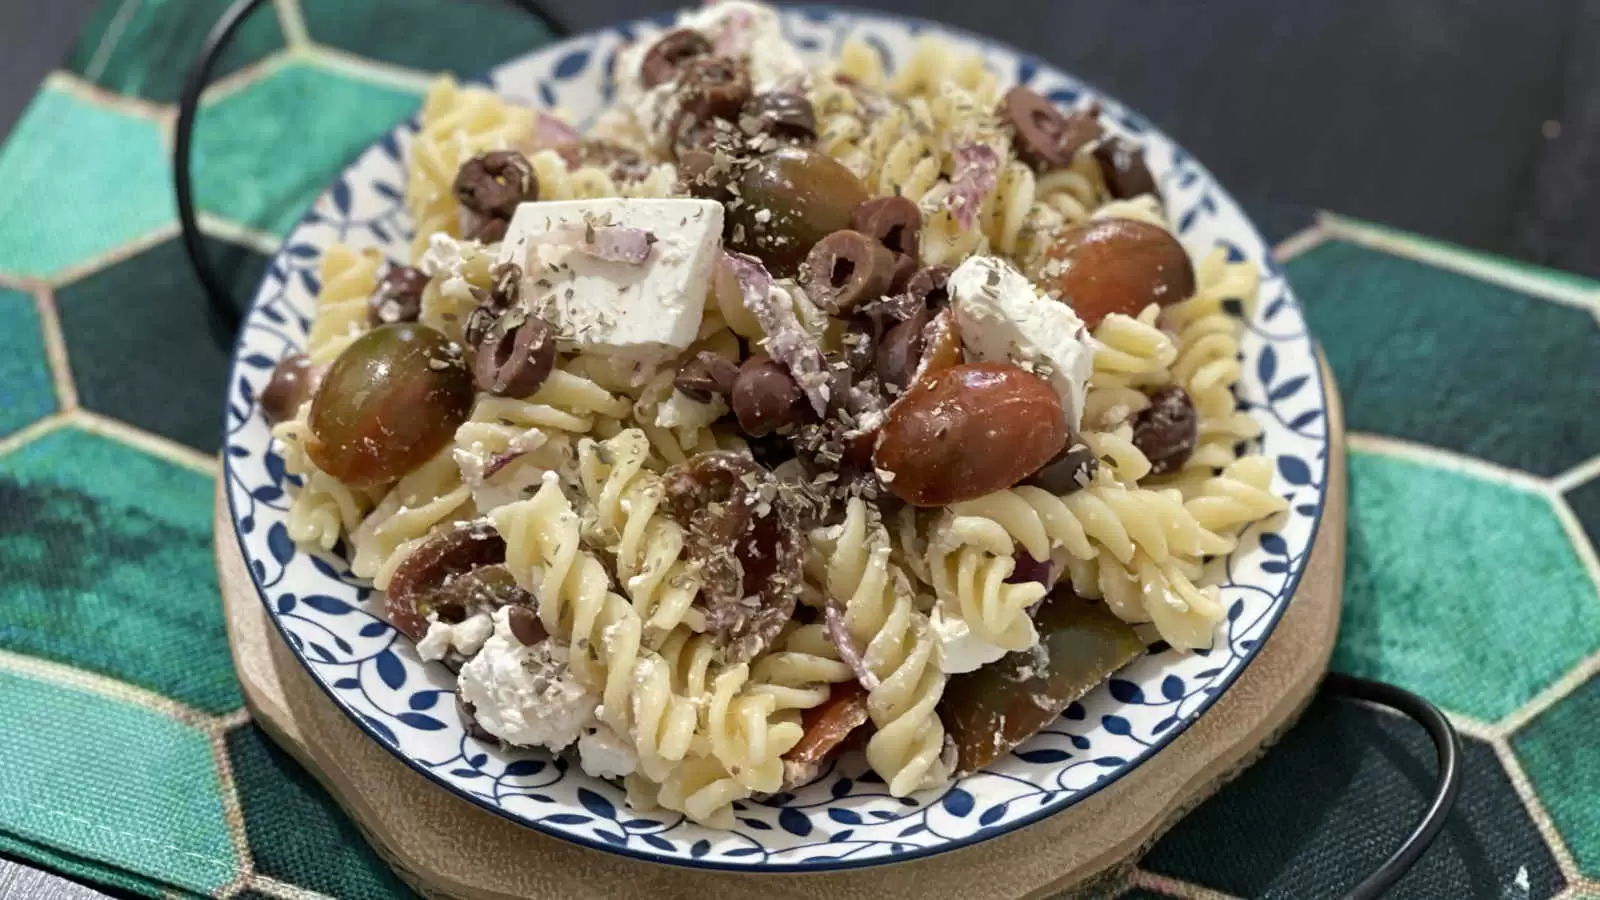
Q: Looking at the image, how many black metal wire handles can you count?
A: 2